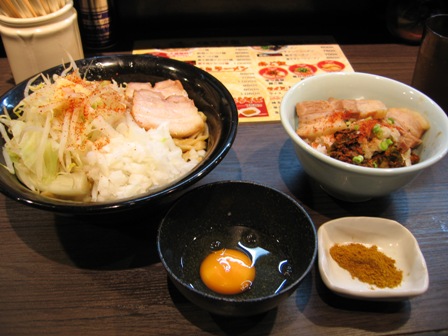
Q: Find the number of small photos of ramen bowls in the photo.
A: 3